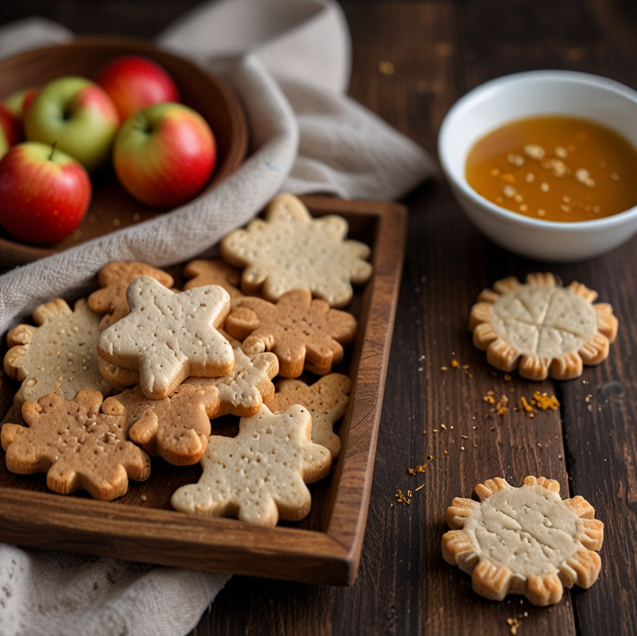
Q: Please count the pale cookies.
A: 7